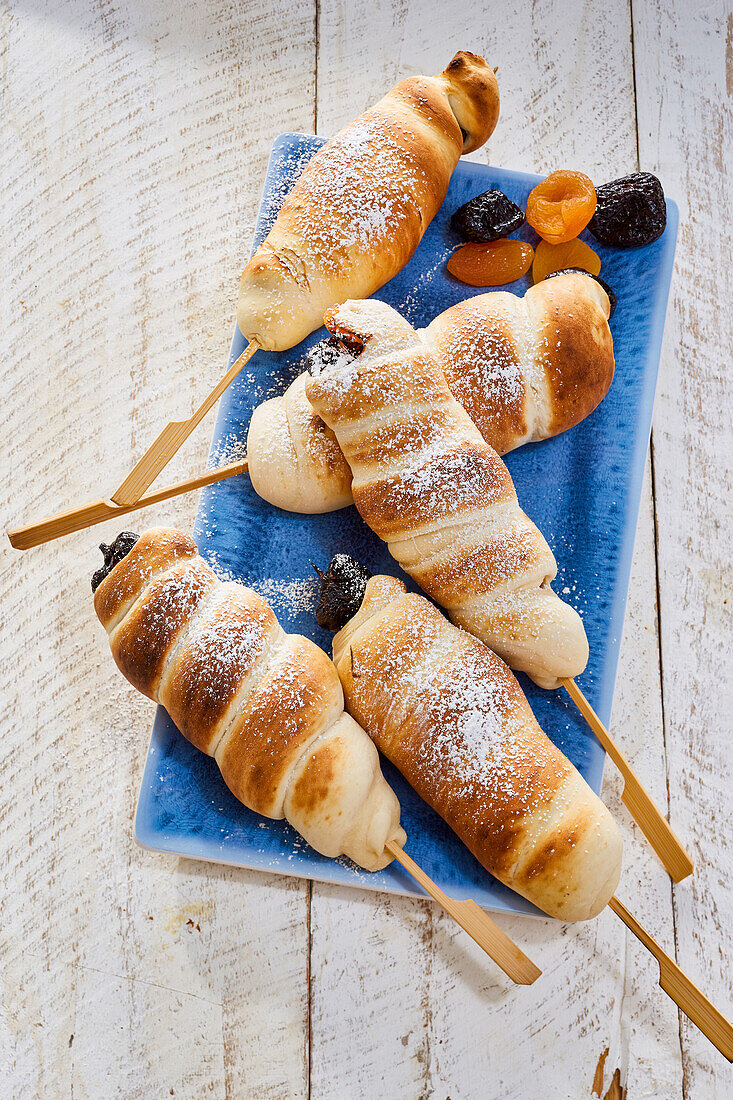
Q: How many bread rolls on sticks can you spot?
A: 5